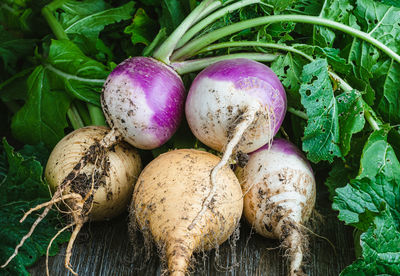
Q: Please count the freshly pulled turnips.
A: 5